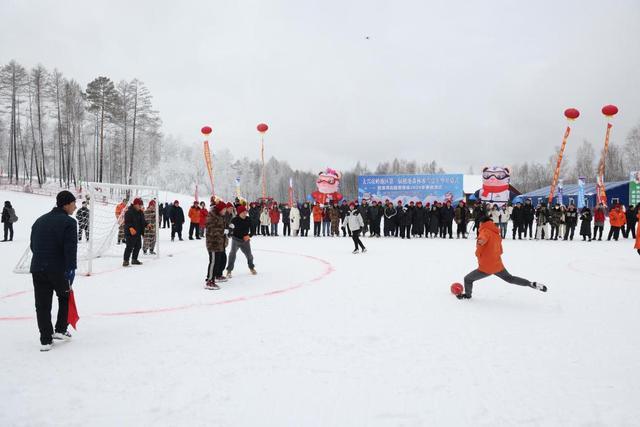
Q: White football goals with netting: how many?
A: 1